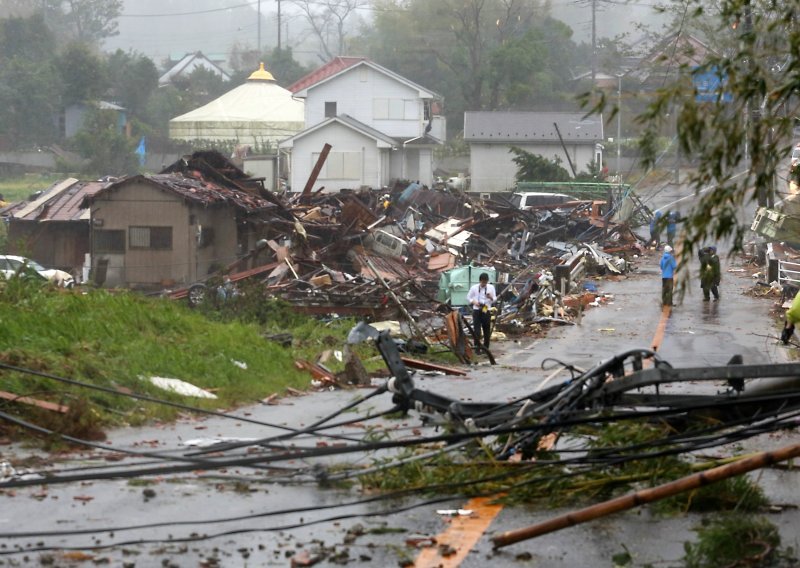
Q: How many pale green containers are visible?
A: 1